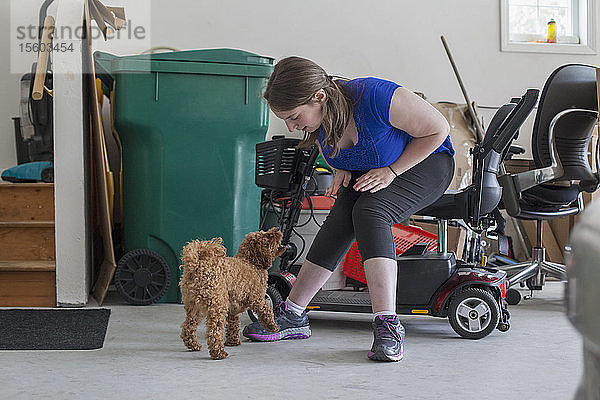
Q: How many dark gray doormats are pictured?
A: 1